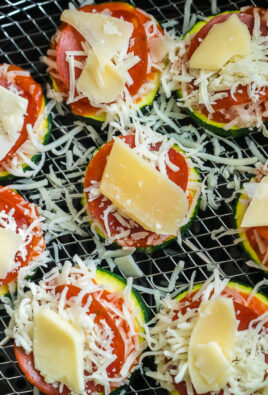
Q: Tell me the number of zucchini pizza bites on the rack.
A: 8